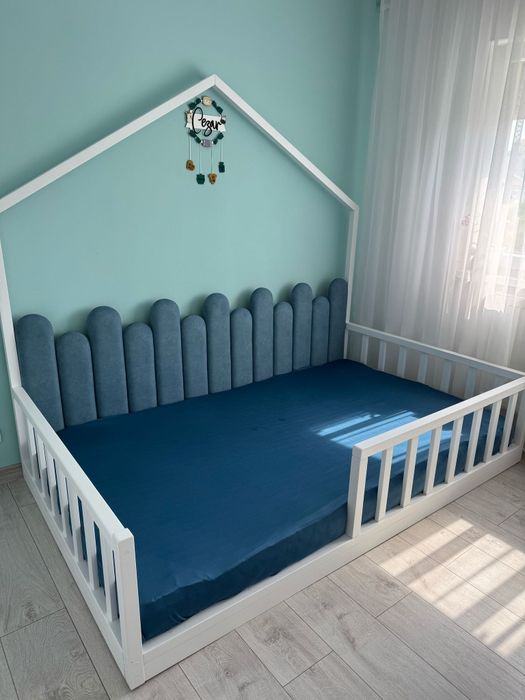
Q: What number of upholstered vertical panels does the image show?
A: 13